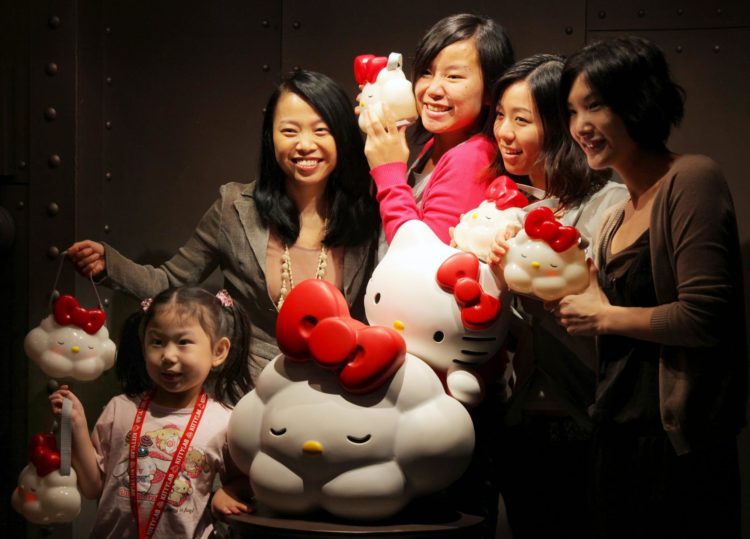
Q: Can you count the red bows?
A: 7